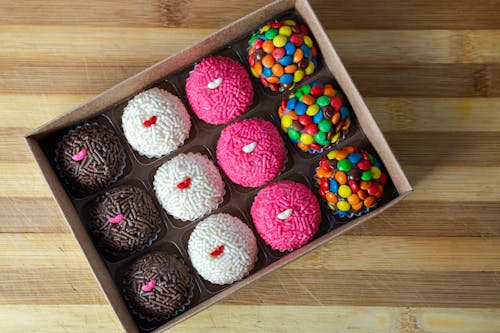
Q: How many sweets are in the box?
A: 12